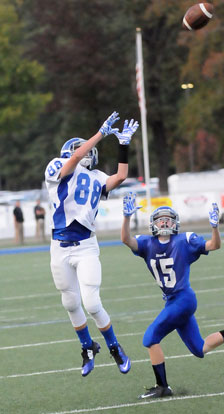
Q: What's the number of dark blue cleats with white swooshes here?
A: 2